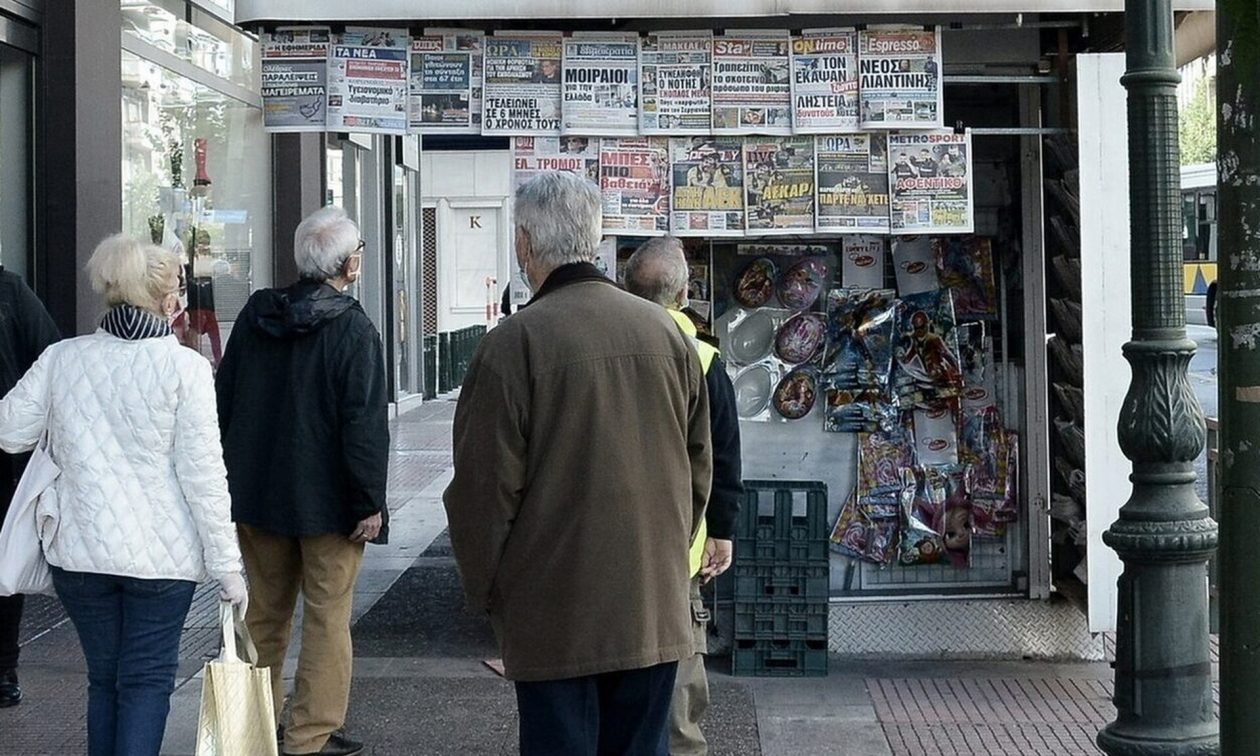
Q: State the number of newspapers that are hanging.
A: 15